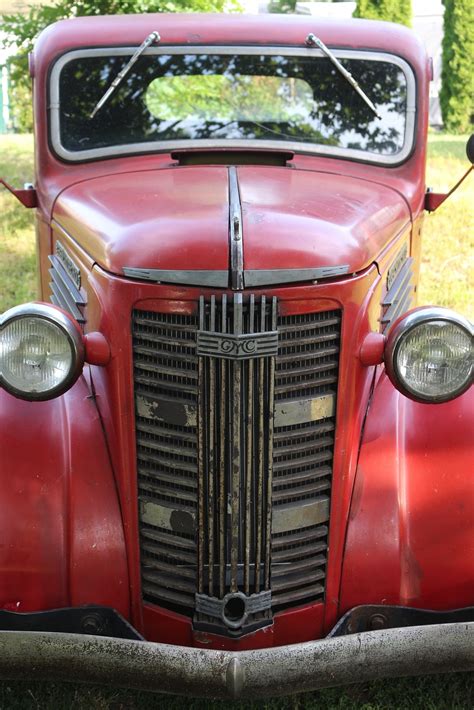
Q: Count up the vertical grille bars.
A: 7